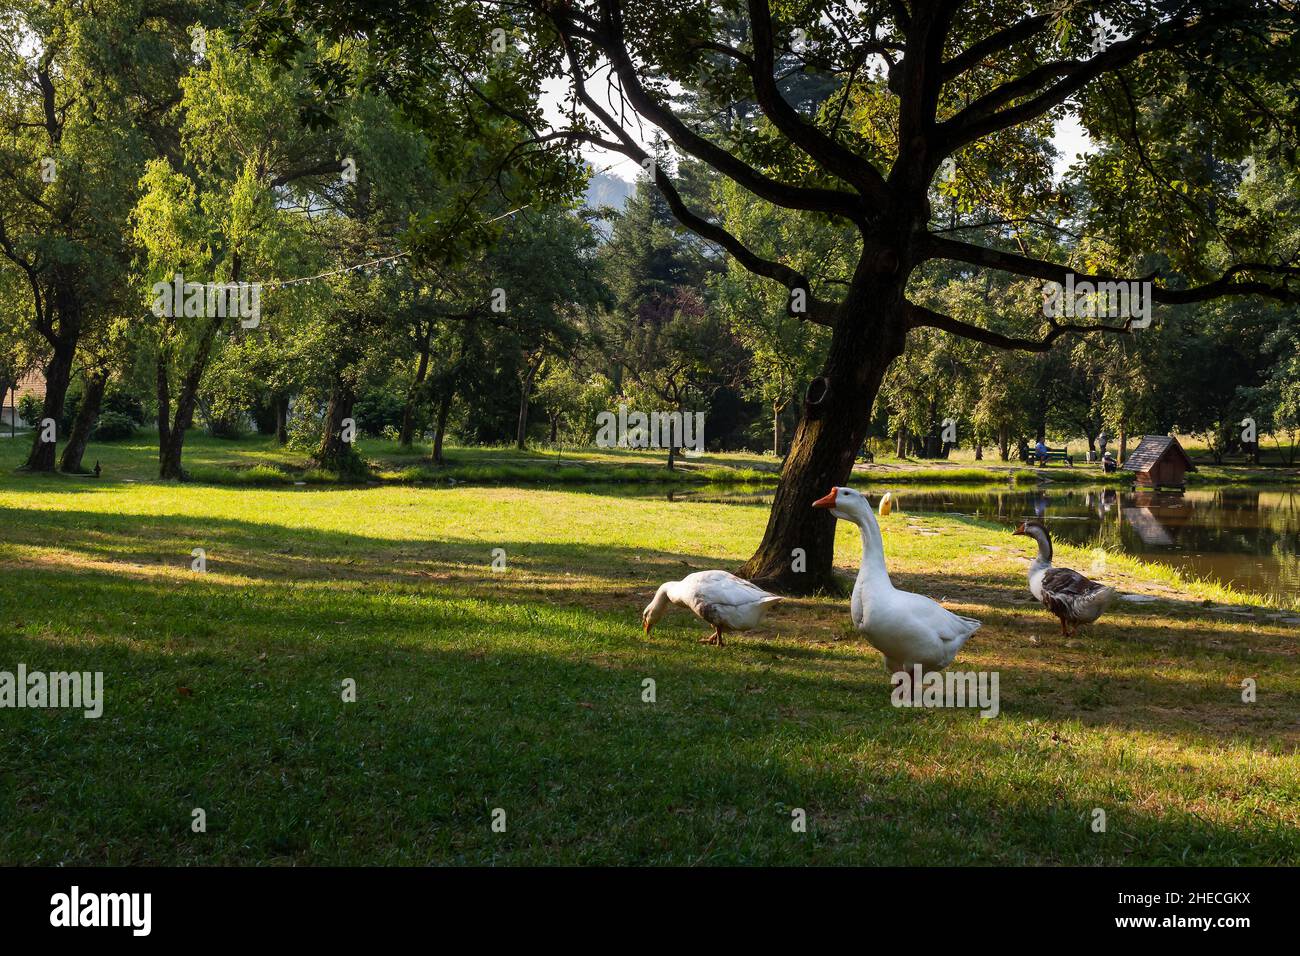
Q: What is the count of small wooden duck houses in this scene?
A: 1